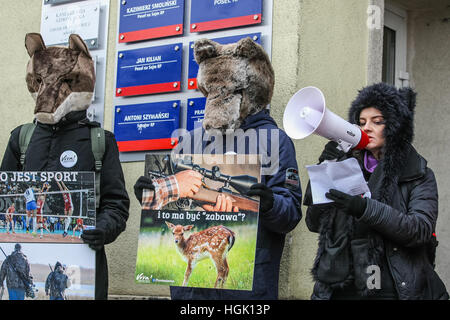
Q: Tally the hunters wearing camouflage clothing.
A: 2